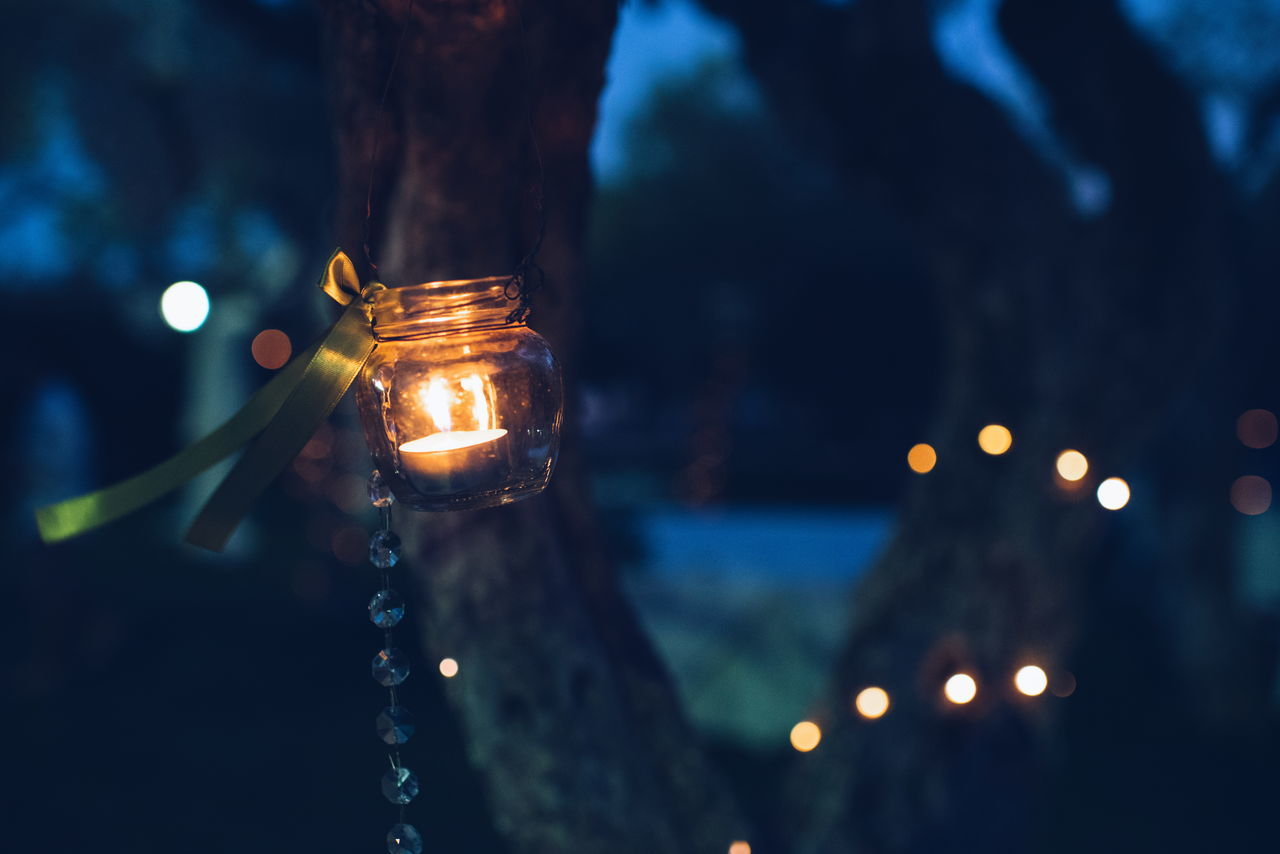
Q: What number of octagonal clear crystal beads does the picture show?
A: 7